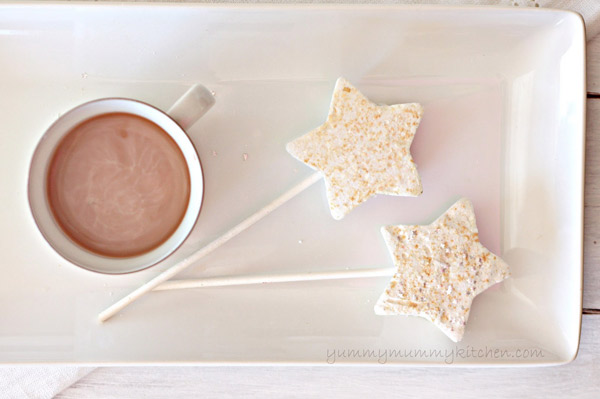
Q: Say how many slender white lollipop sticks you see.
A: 2